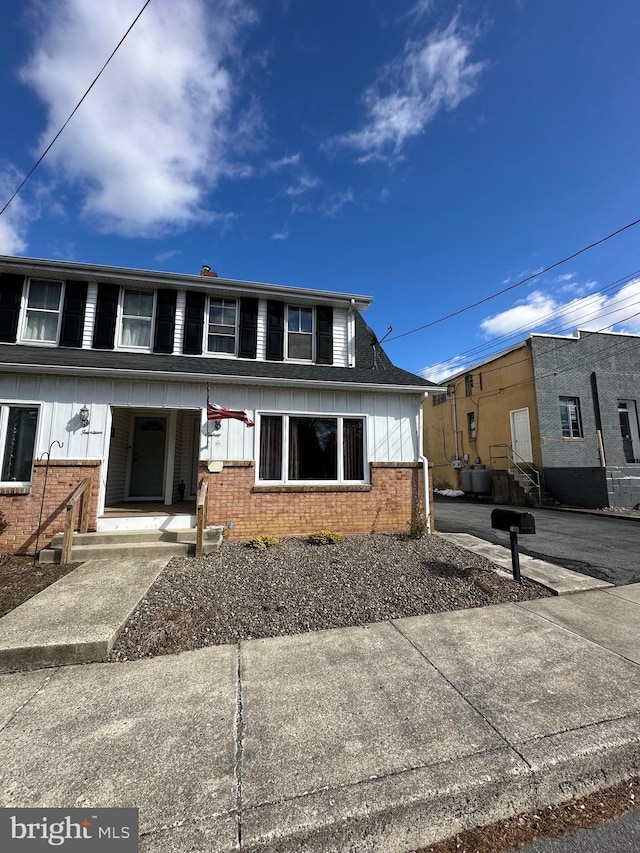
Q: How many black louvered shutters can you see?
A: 8